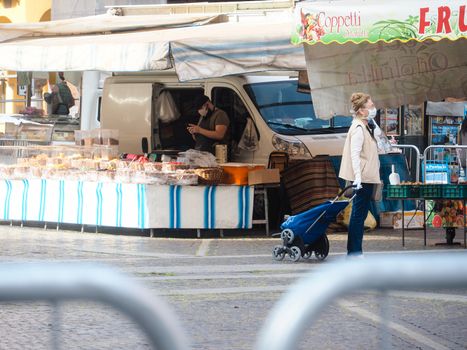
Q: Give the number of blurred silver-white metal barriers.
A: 2